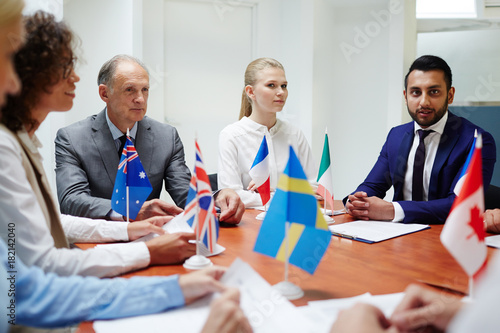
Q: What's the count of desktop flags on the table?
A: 7